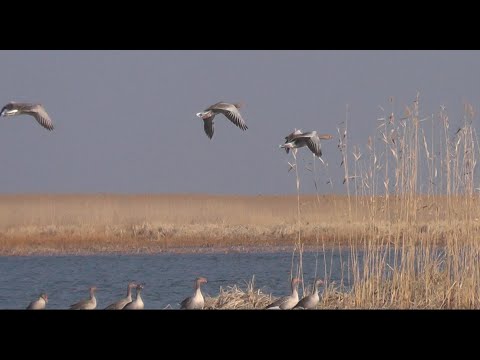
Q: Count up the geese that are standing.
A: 7